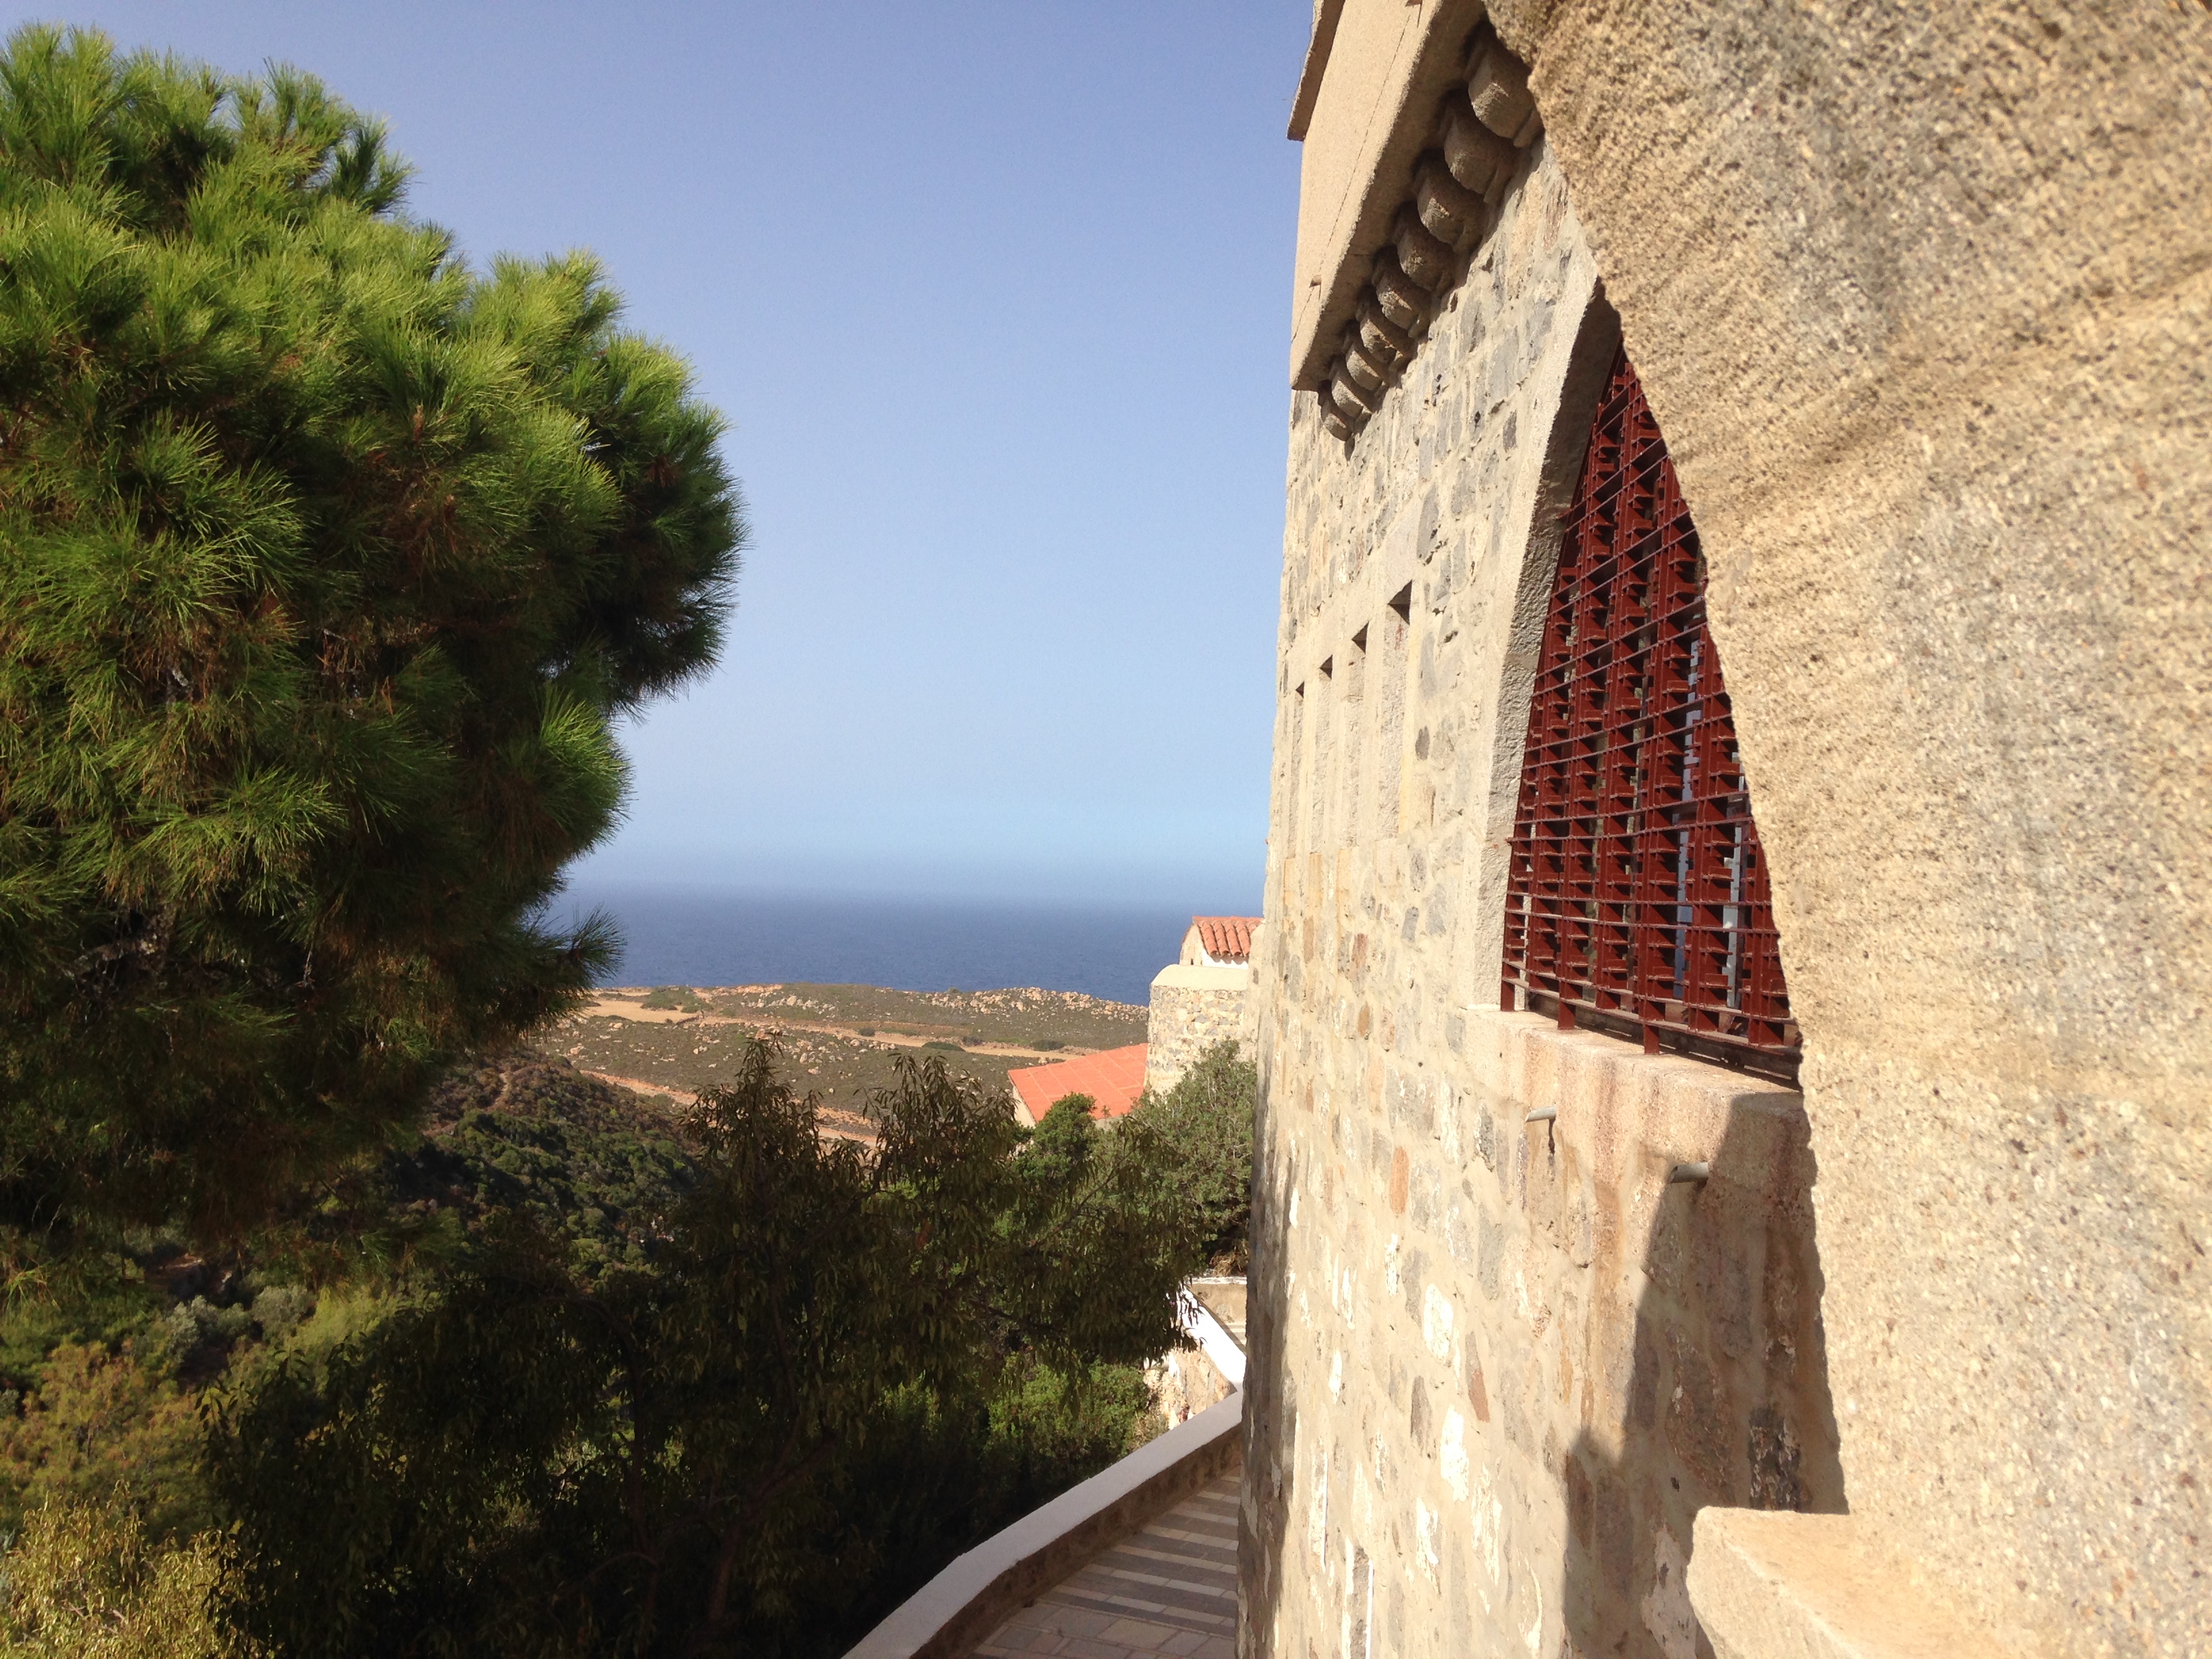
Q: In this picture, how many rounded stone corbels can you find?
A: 9